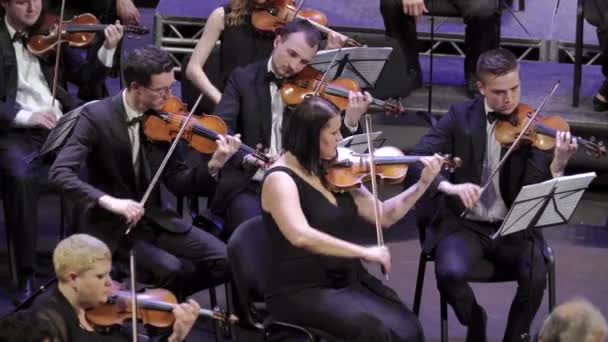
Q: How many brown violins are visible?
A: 7